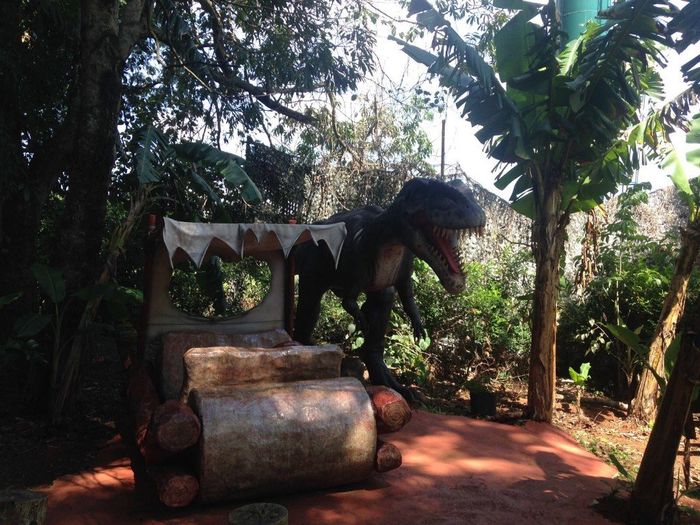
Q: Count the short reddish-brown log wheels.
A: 4